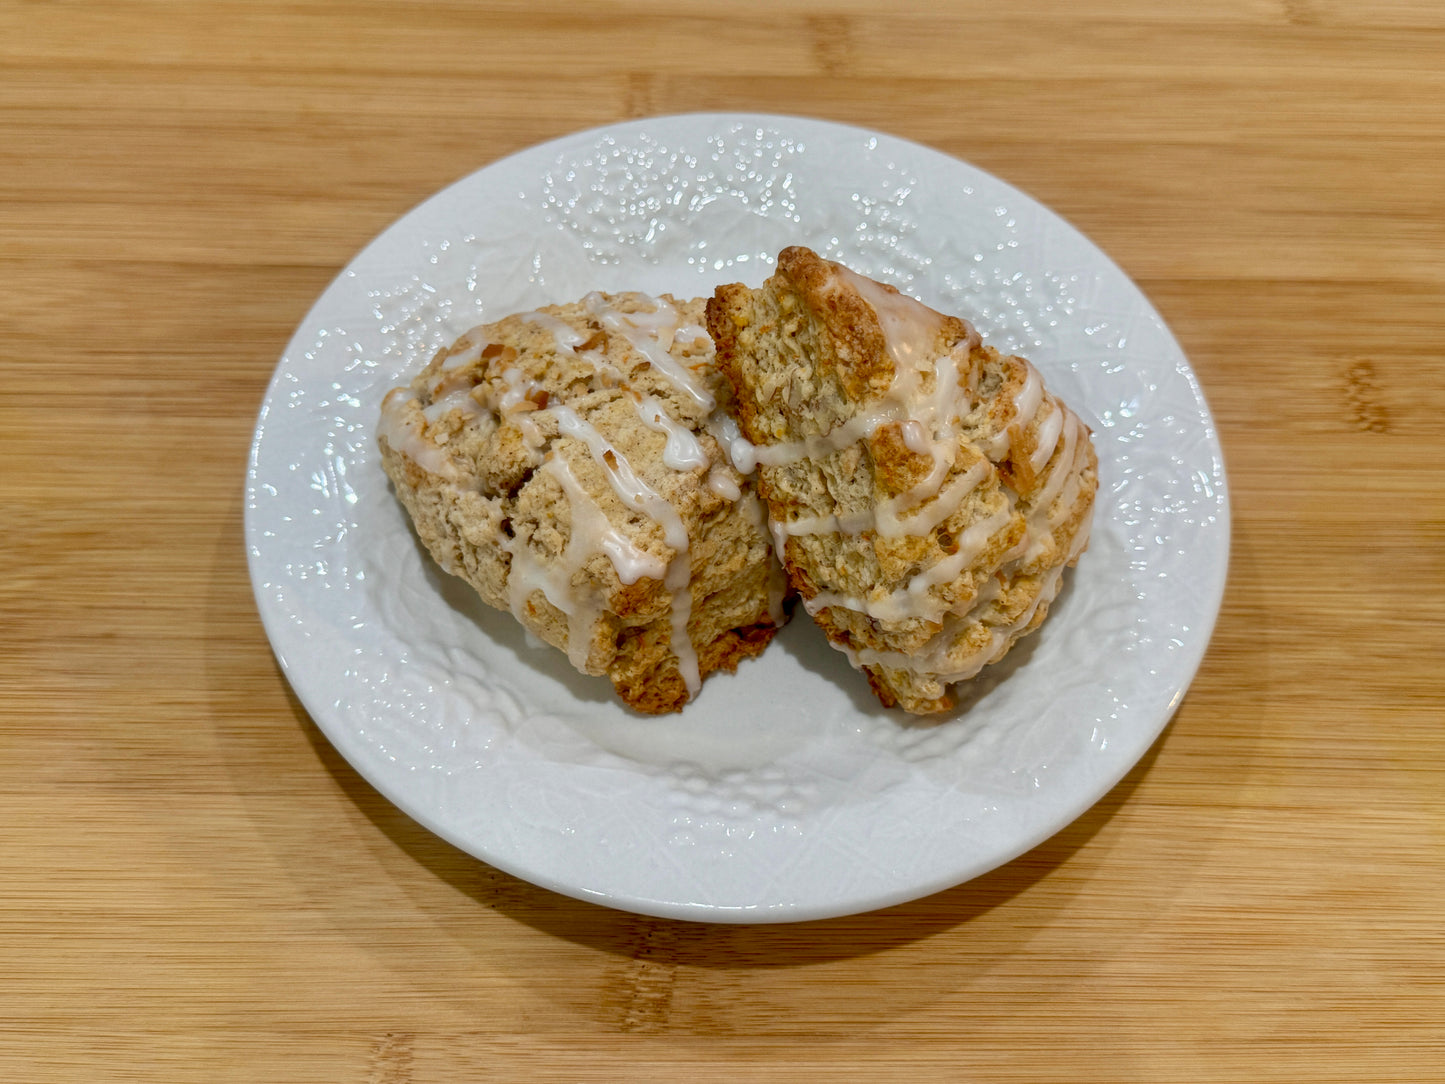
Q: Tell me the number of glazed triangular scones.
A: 2